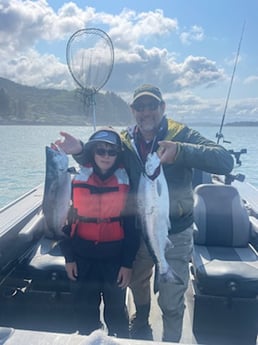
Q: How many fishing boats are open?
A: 1